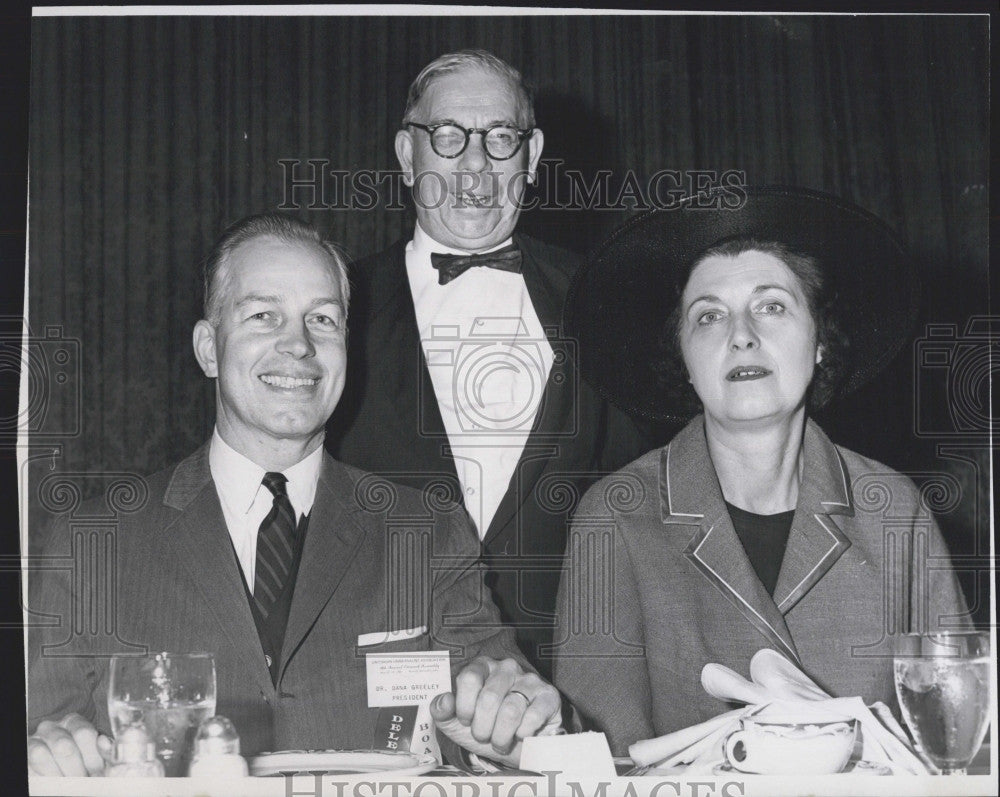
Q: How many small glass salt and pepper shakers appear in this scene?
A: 2